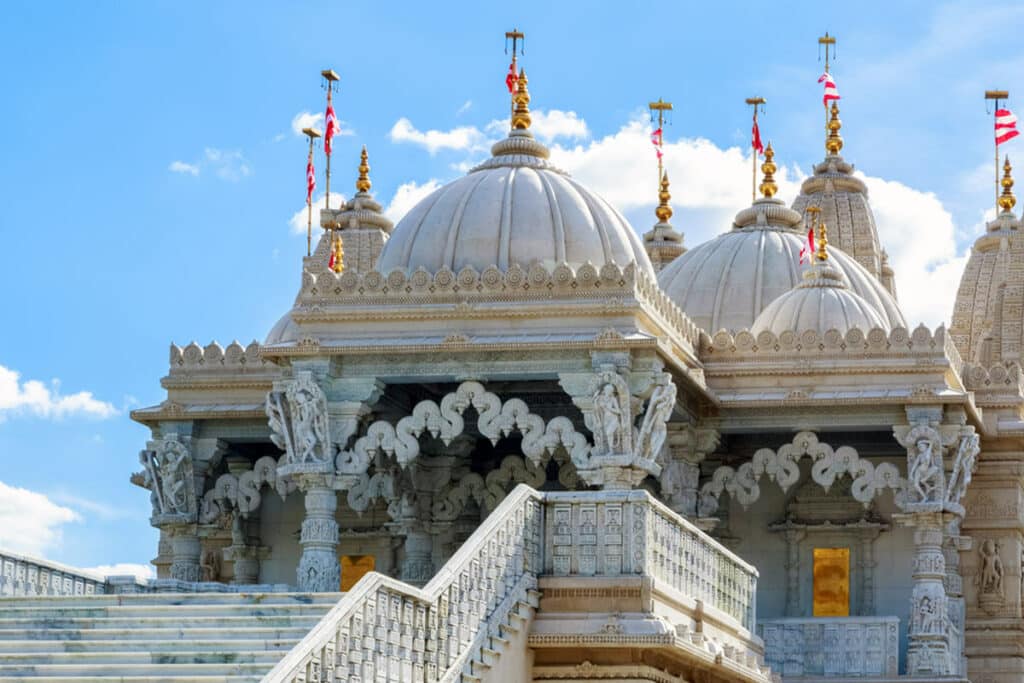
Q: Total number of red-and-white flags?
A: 9